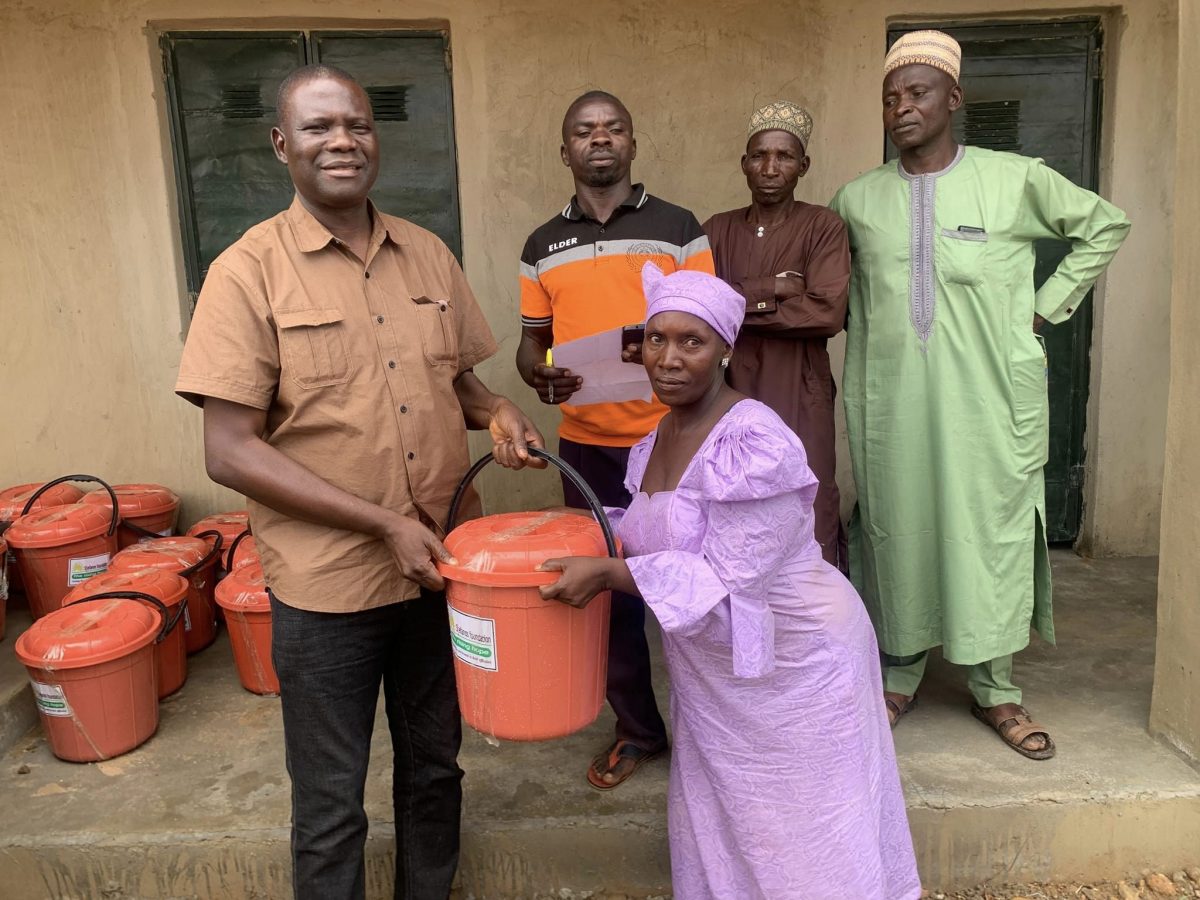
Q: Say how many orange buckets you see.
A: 11